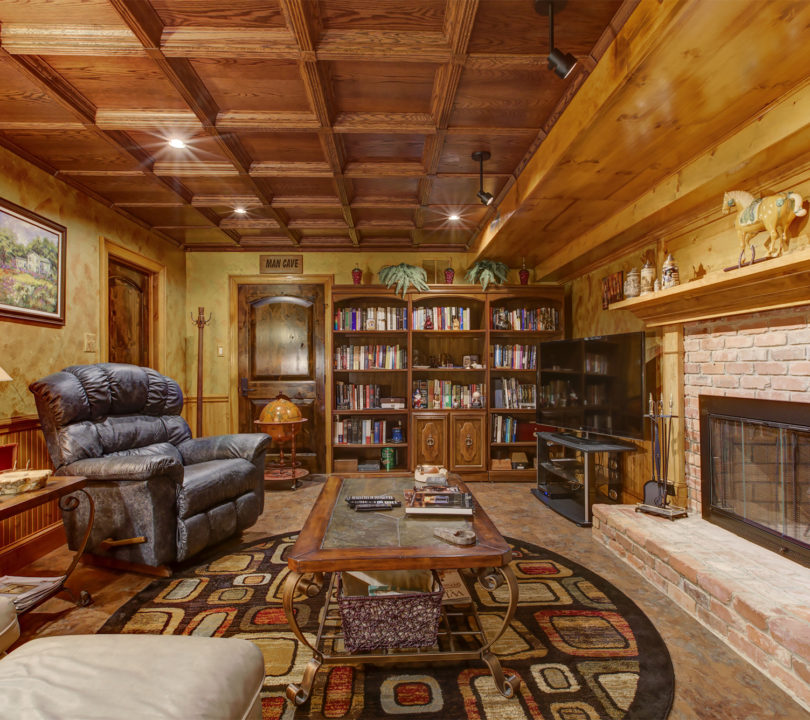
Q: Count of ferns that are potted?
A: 2